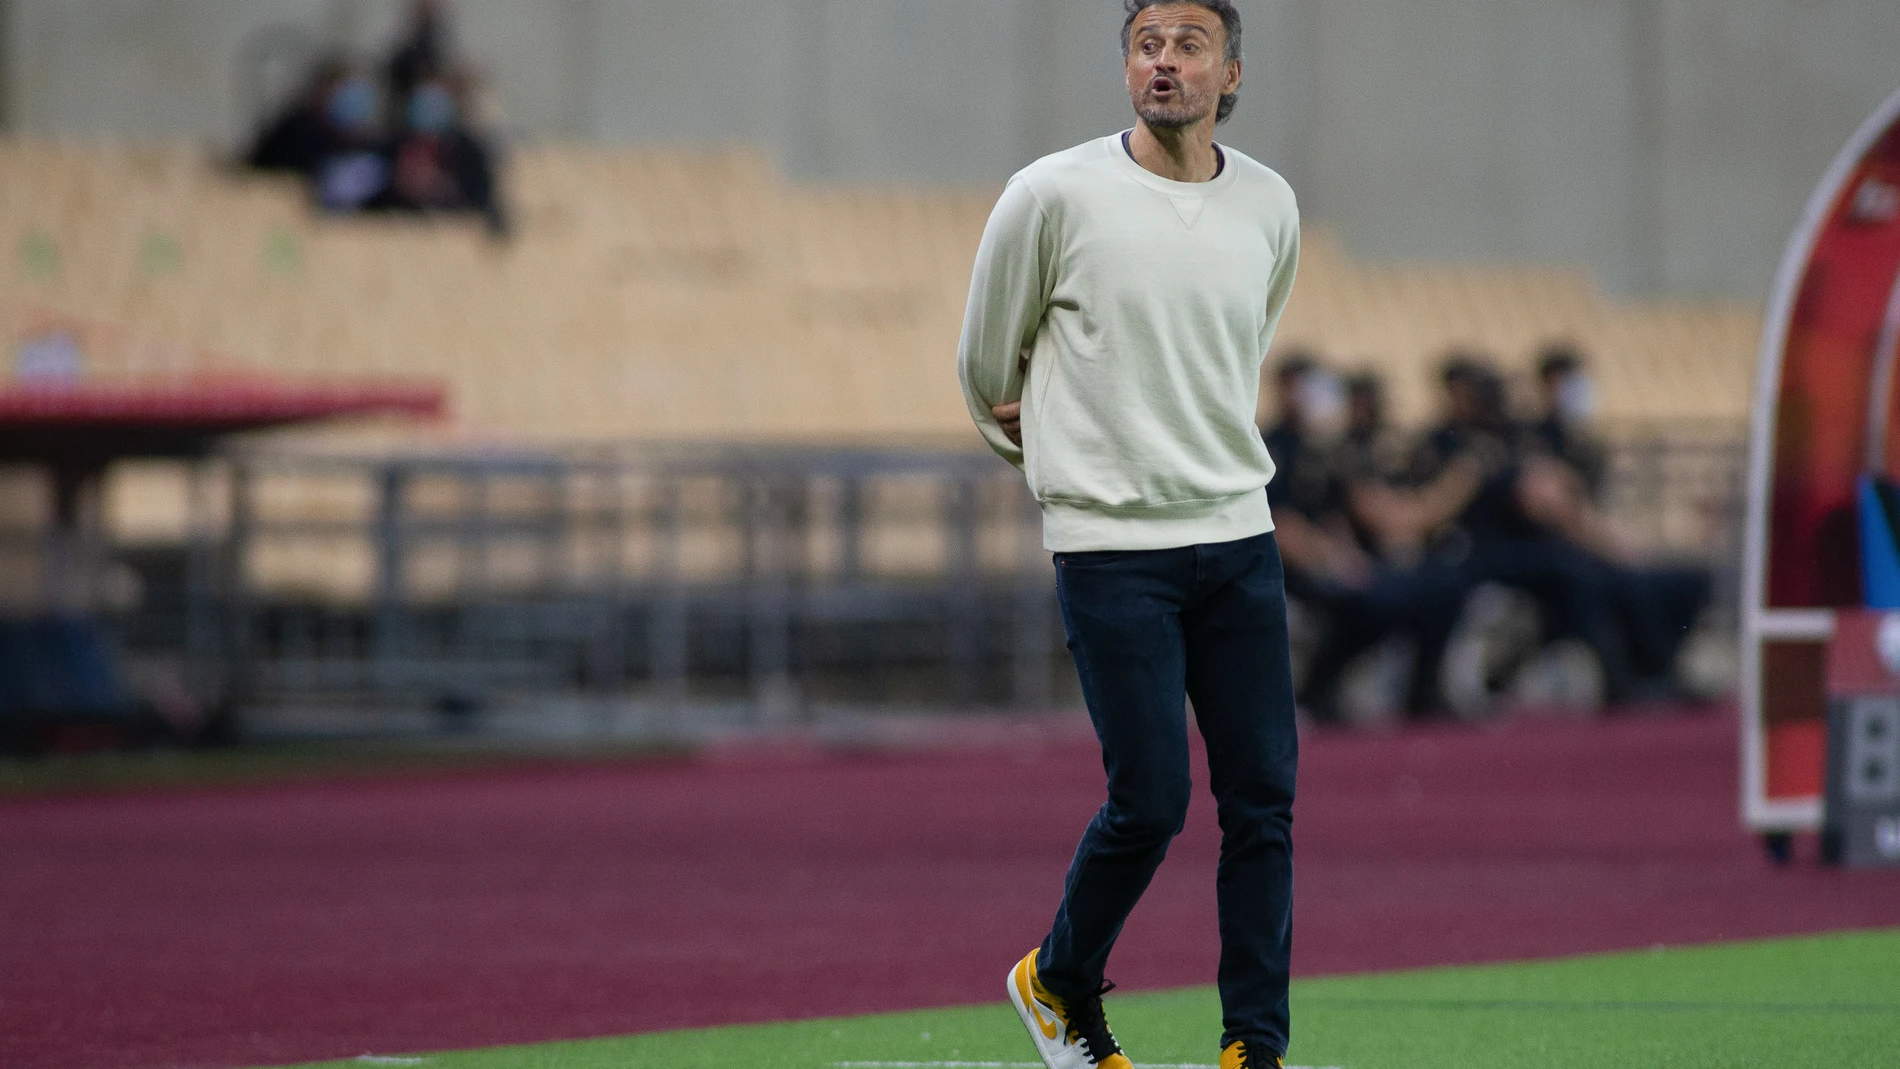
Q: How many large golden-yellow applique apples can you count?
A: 0